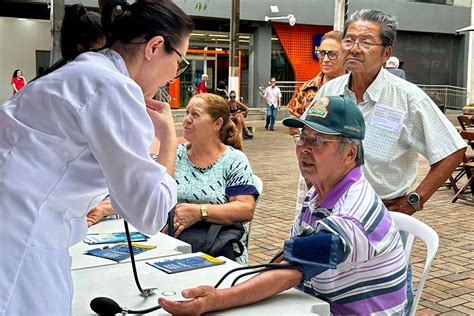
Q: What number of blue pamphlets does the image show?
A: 3